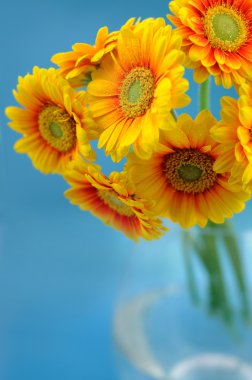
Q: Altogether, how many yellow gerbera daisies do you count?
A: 7